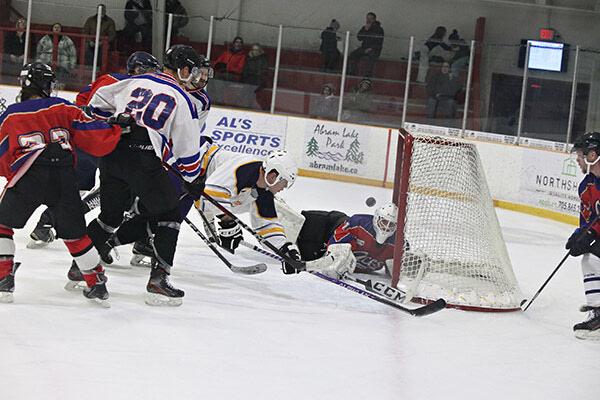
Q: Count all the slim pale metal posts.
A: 10